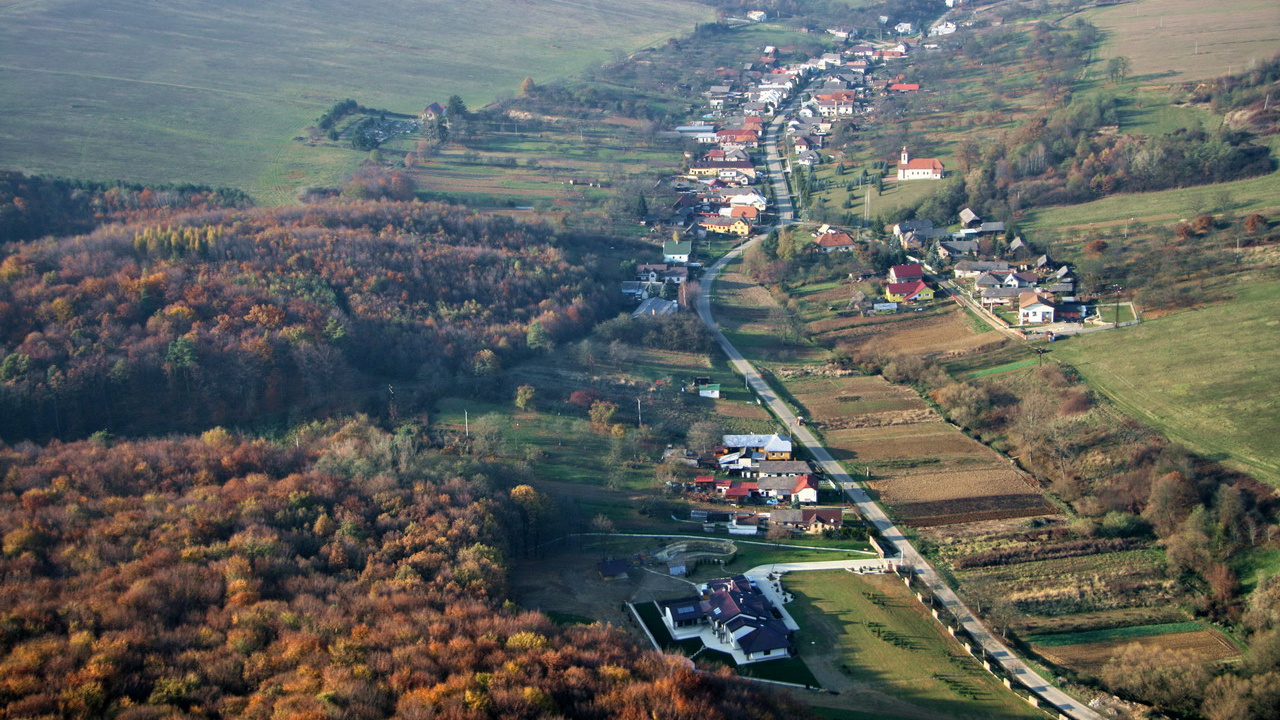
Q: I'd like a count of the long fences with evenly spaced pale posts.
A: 1